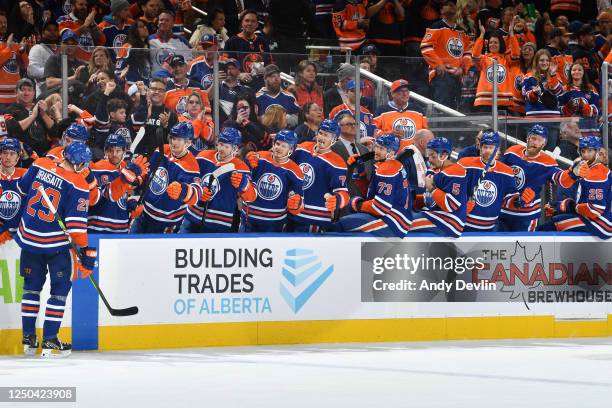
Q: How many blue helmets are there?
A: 13